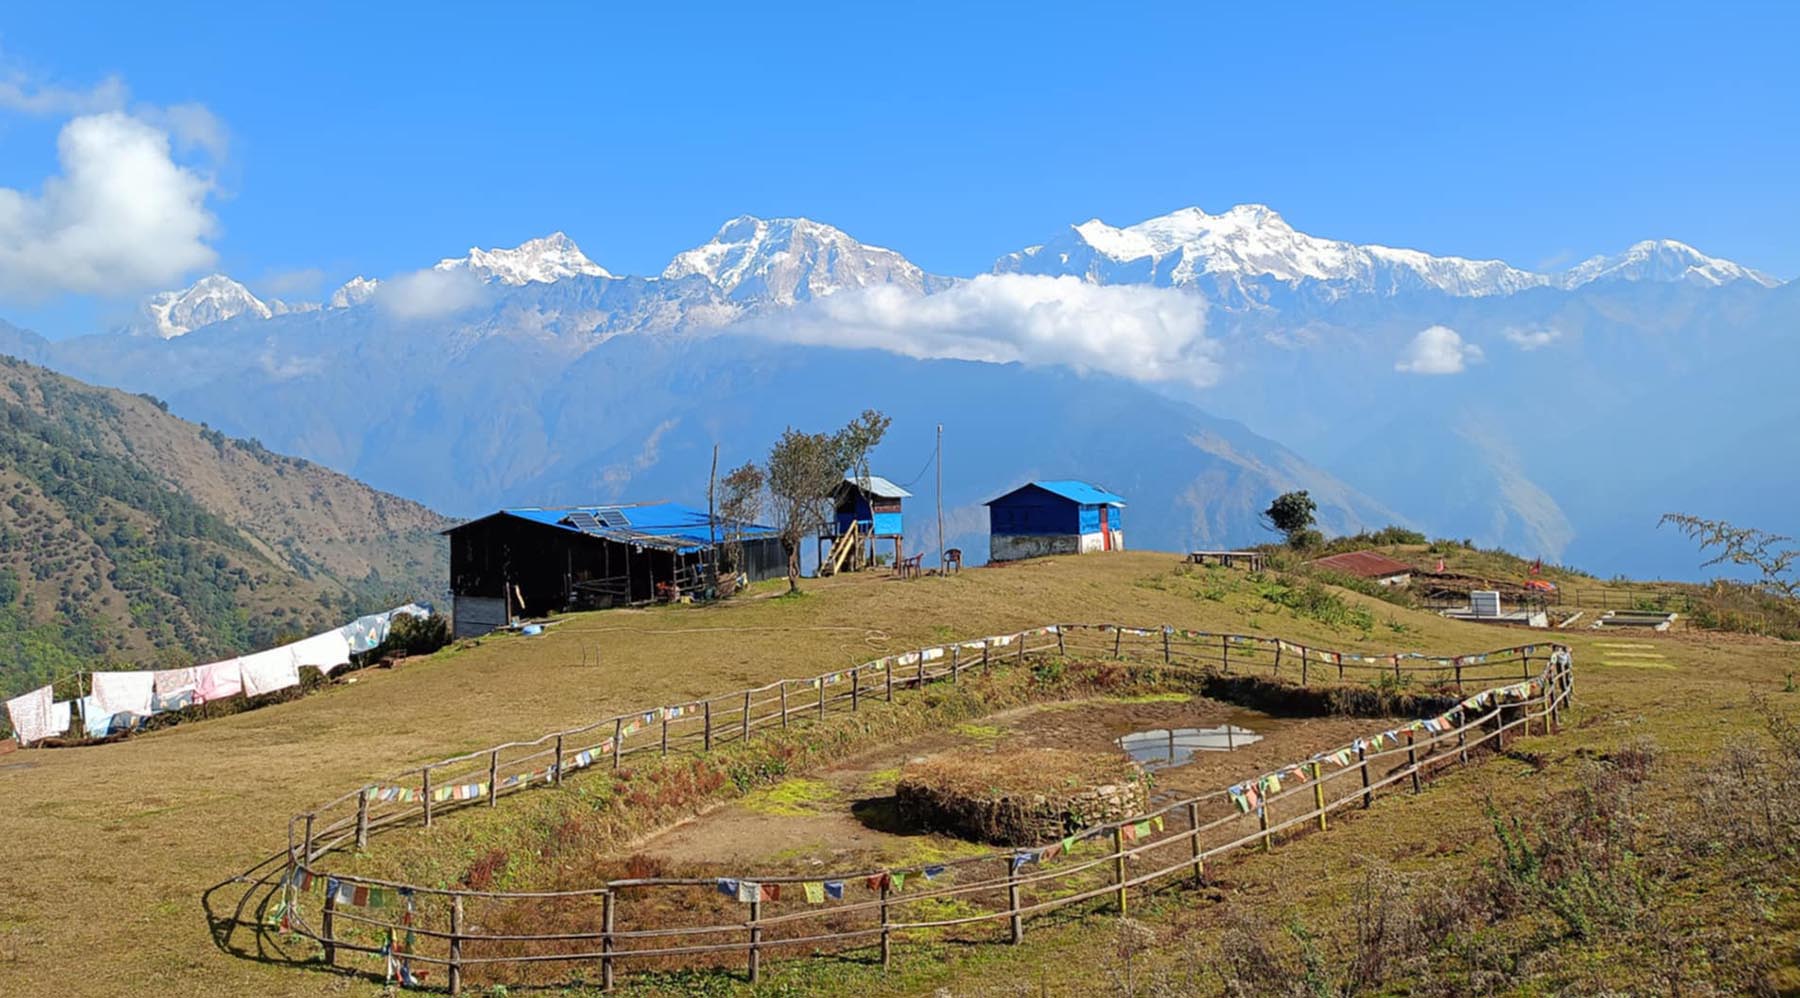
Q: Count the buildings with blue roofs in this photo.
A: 2